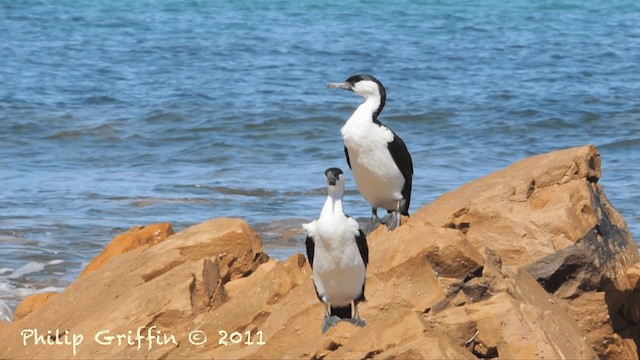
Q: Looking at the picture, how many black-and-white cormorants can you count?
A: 2